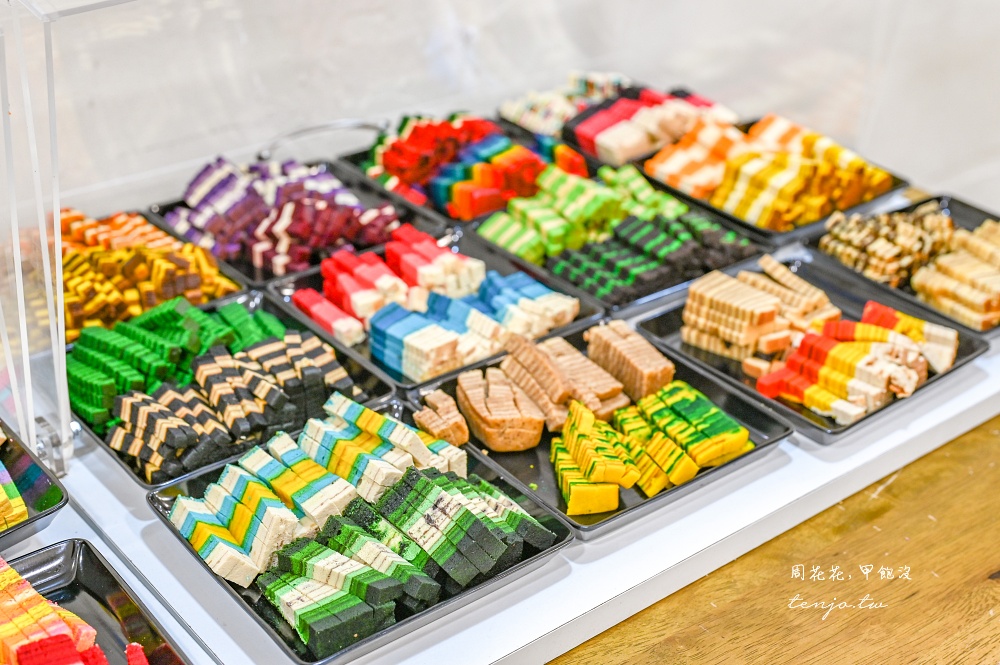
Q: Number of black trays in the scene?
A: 14